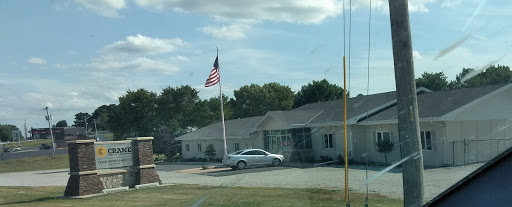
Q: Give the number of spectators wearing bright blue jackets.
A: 0